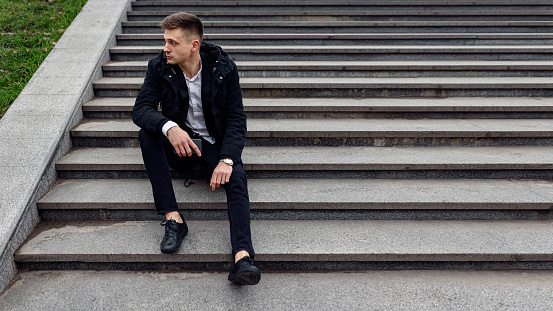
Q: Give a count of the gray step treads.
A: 13